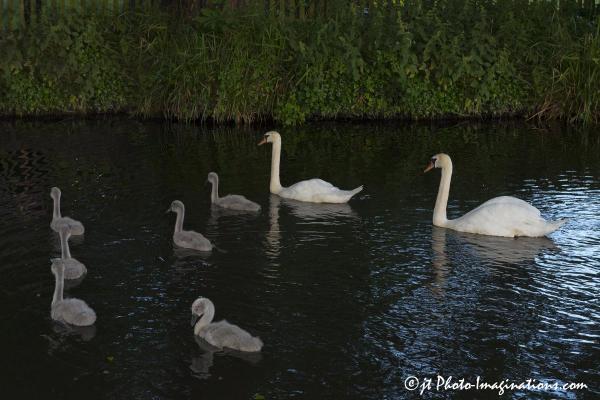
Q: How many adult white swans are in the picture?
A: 2